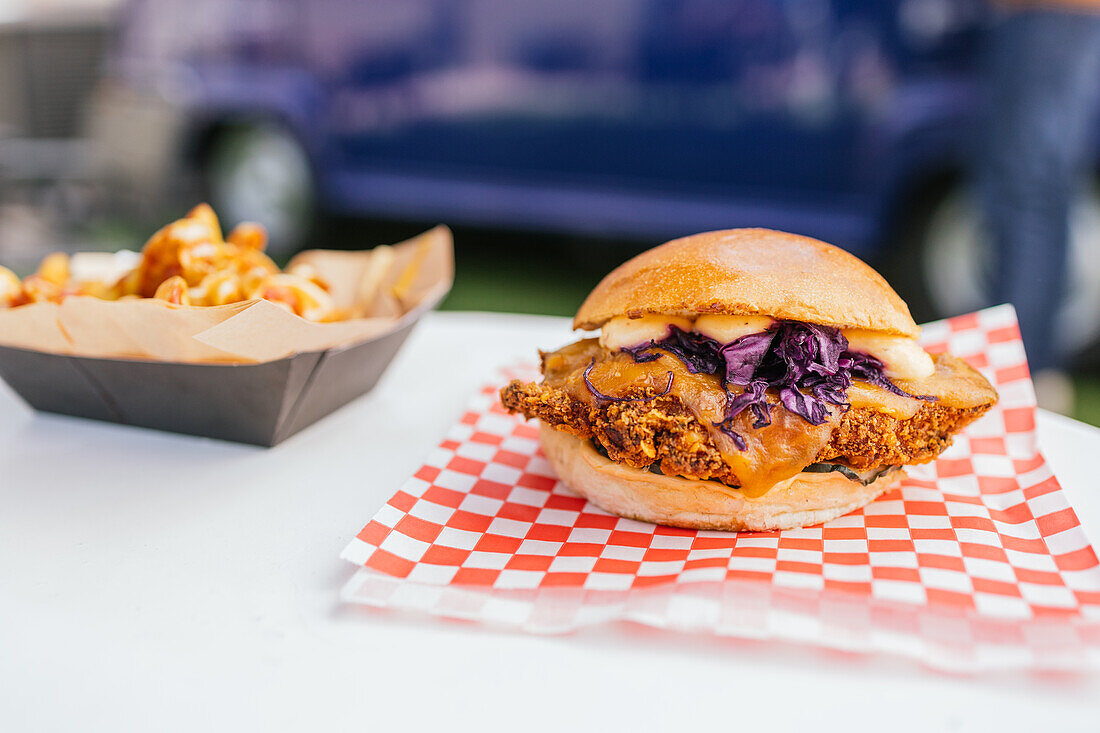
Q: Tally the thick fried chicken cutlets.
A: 1